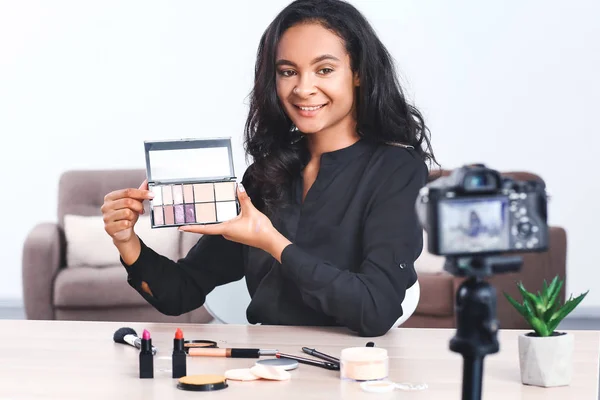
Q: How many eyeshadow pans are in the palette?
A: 12